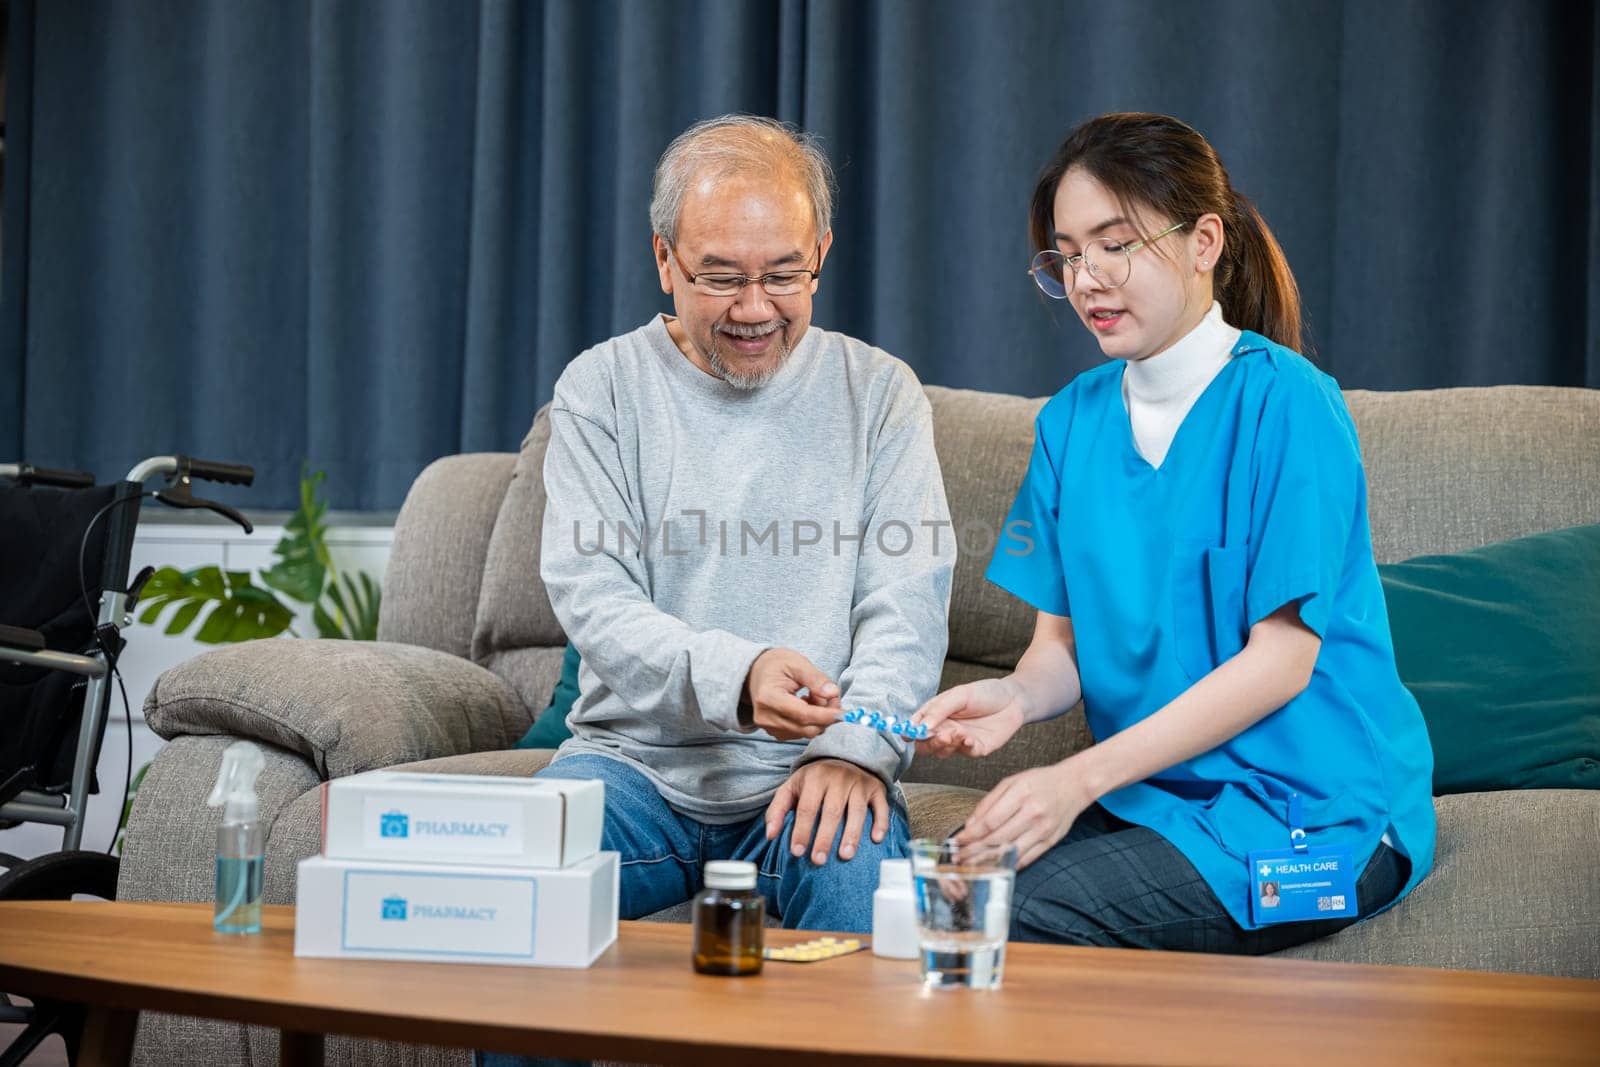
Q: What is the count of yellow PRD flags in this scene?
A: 0